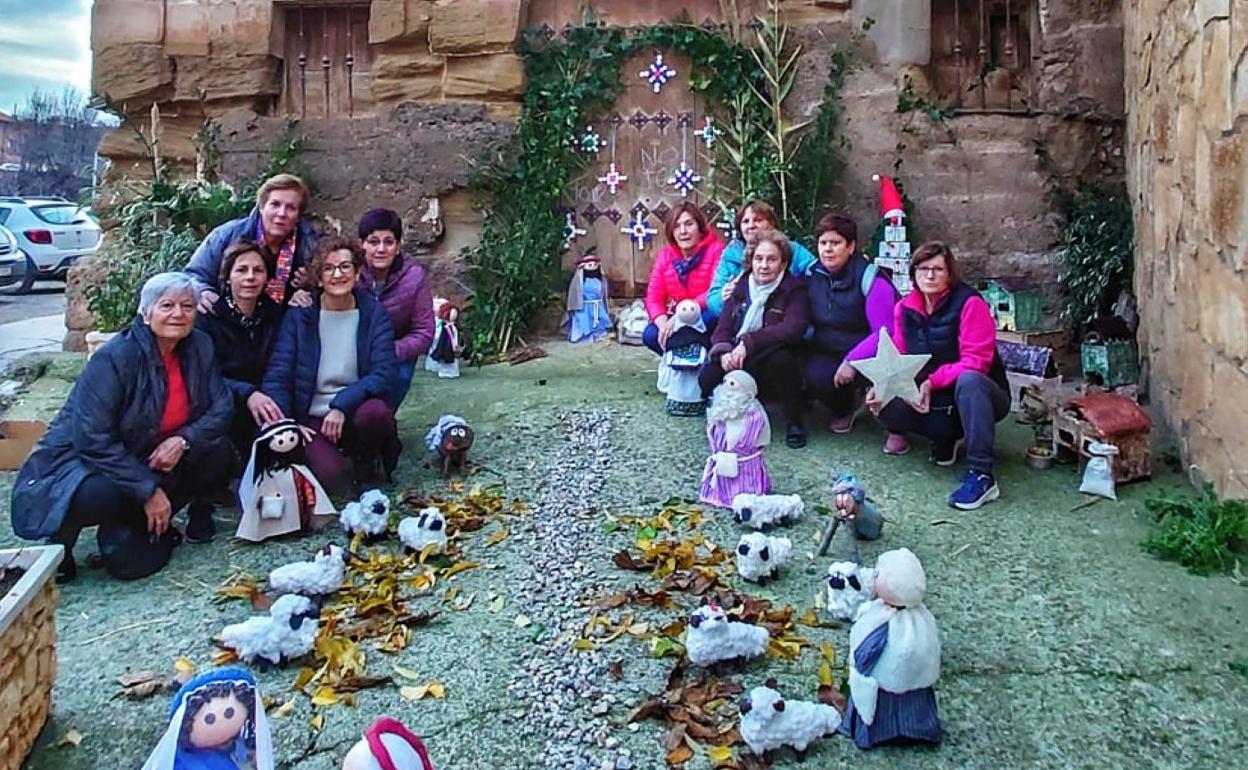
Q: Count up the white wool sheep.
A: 9